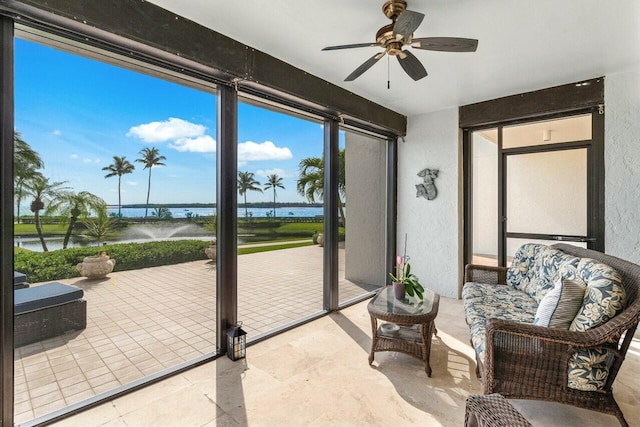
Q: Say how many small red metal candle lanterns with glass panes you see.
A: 0